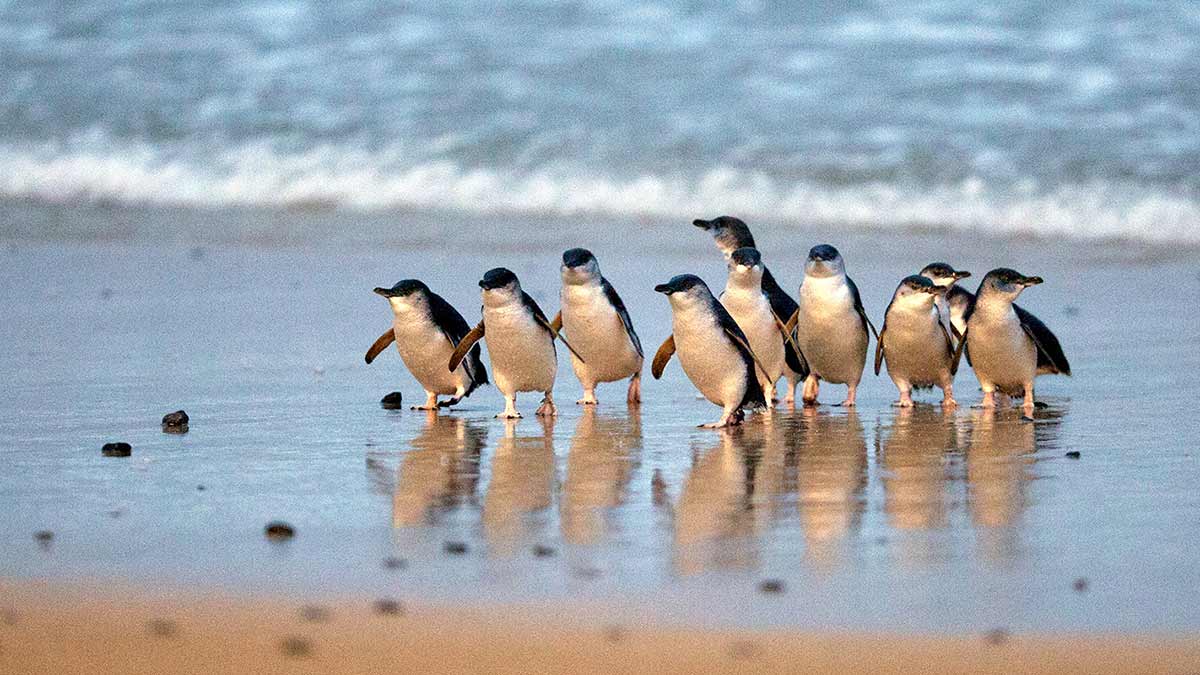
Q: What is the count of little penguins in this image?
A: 10